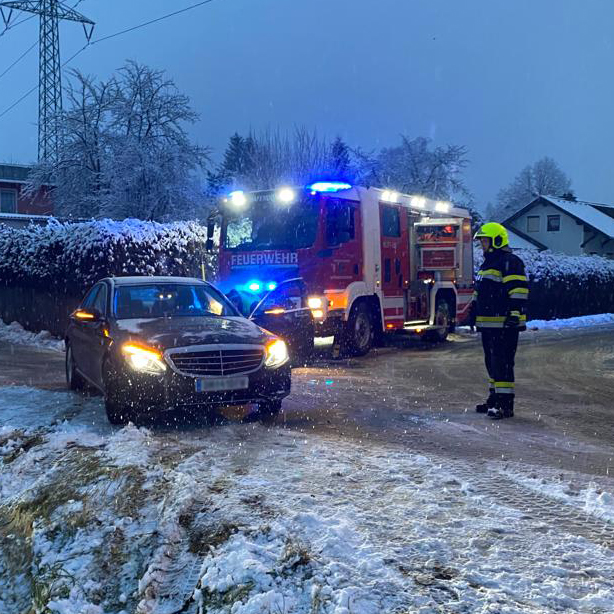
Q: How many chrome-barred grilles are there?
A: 1